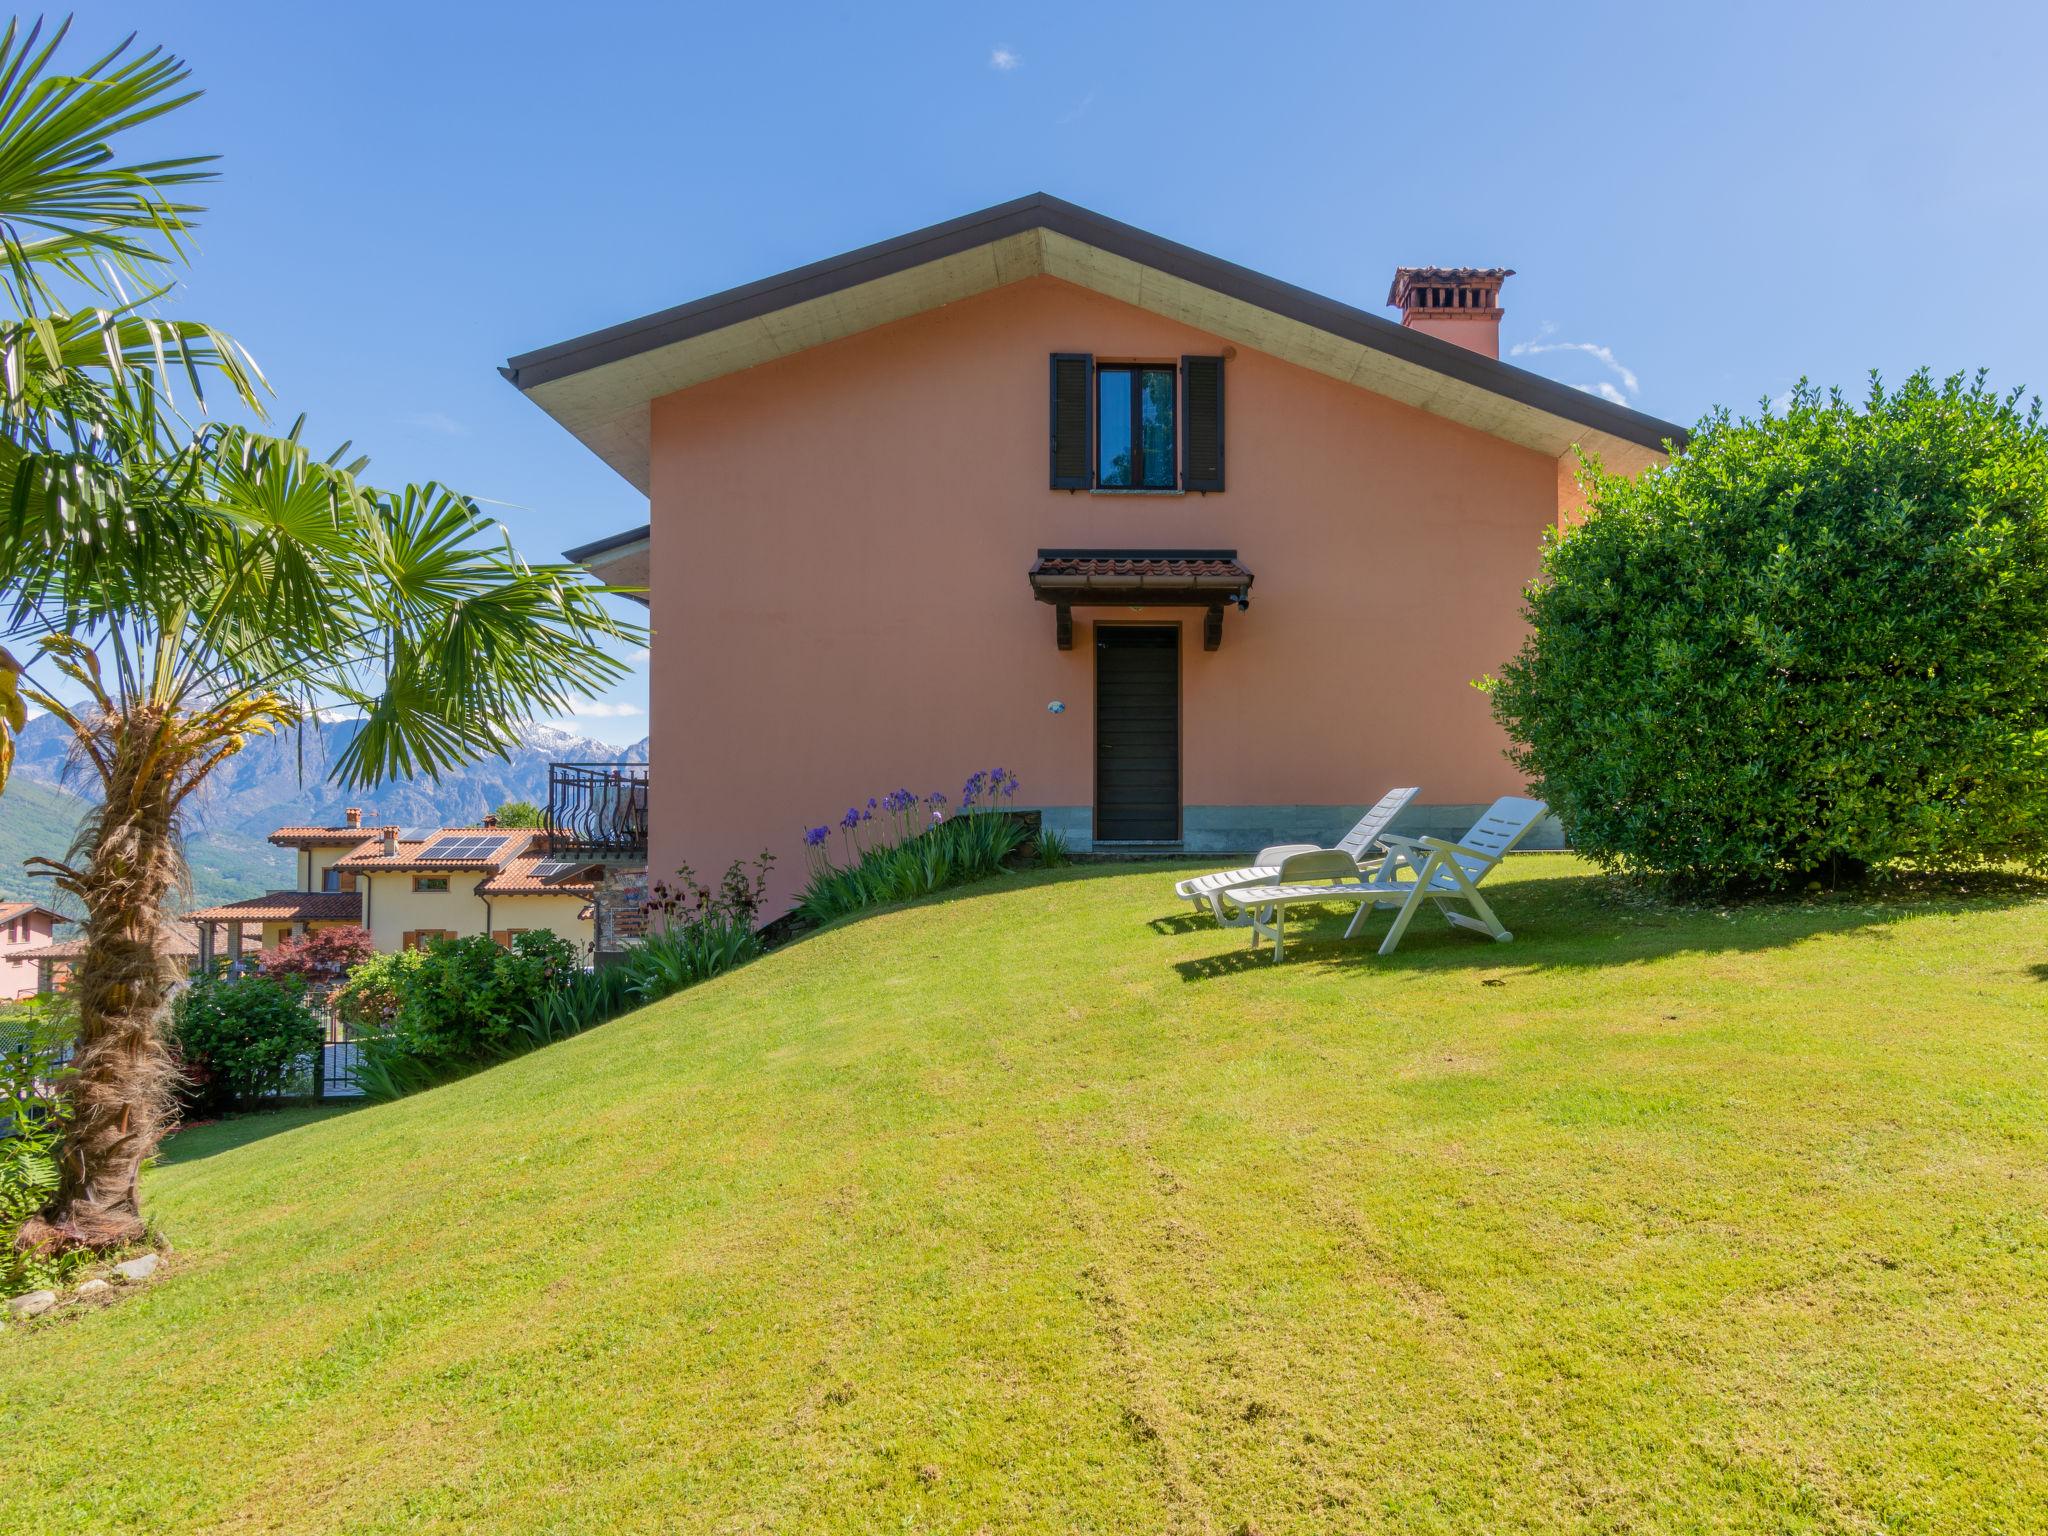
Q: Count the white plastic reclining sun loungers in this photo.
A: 2